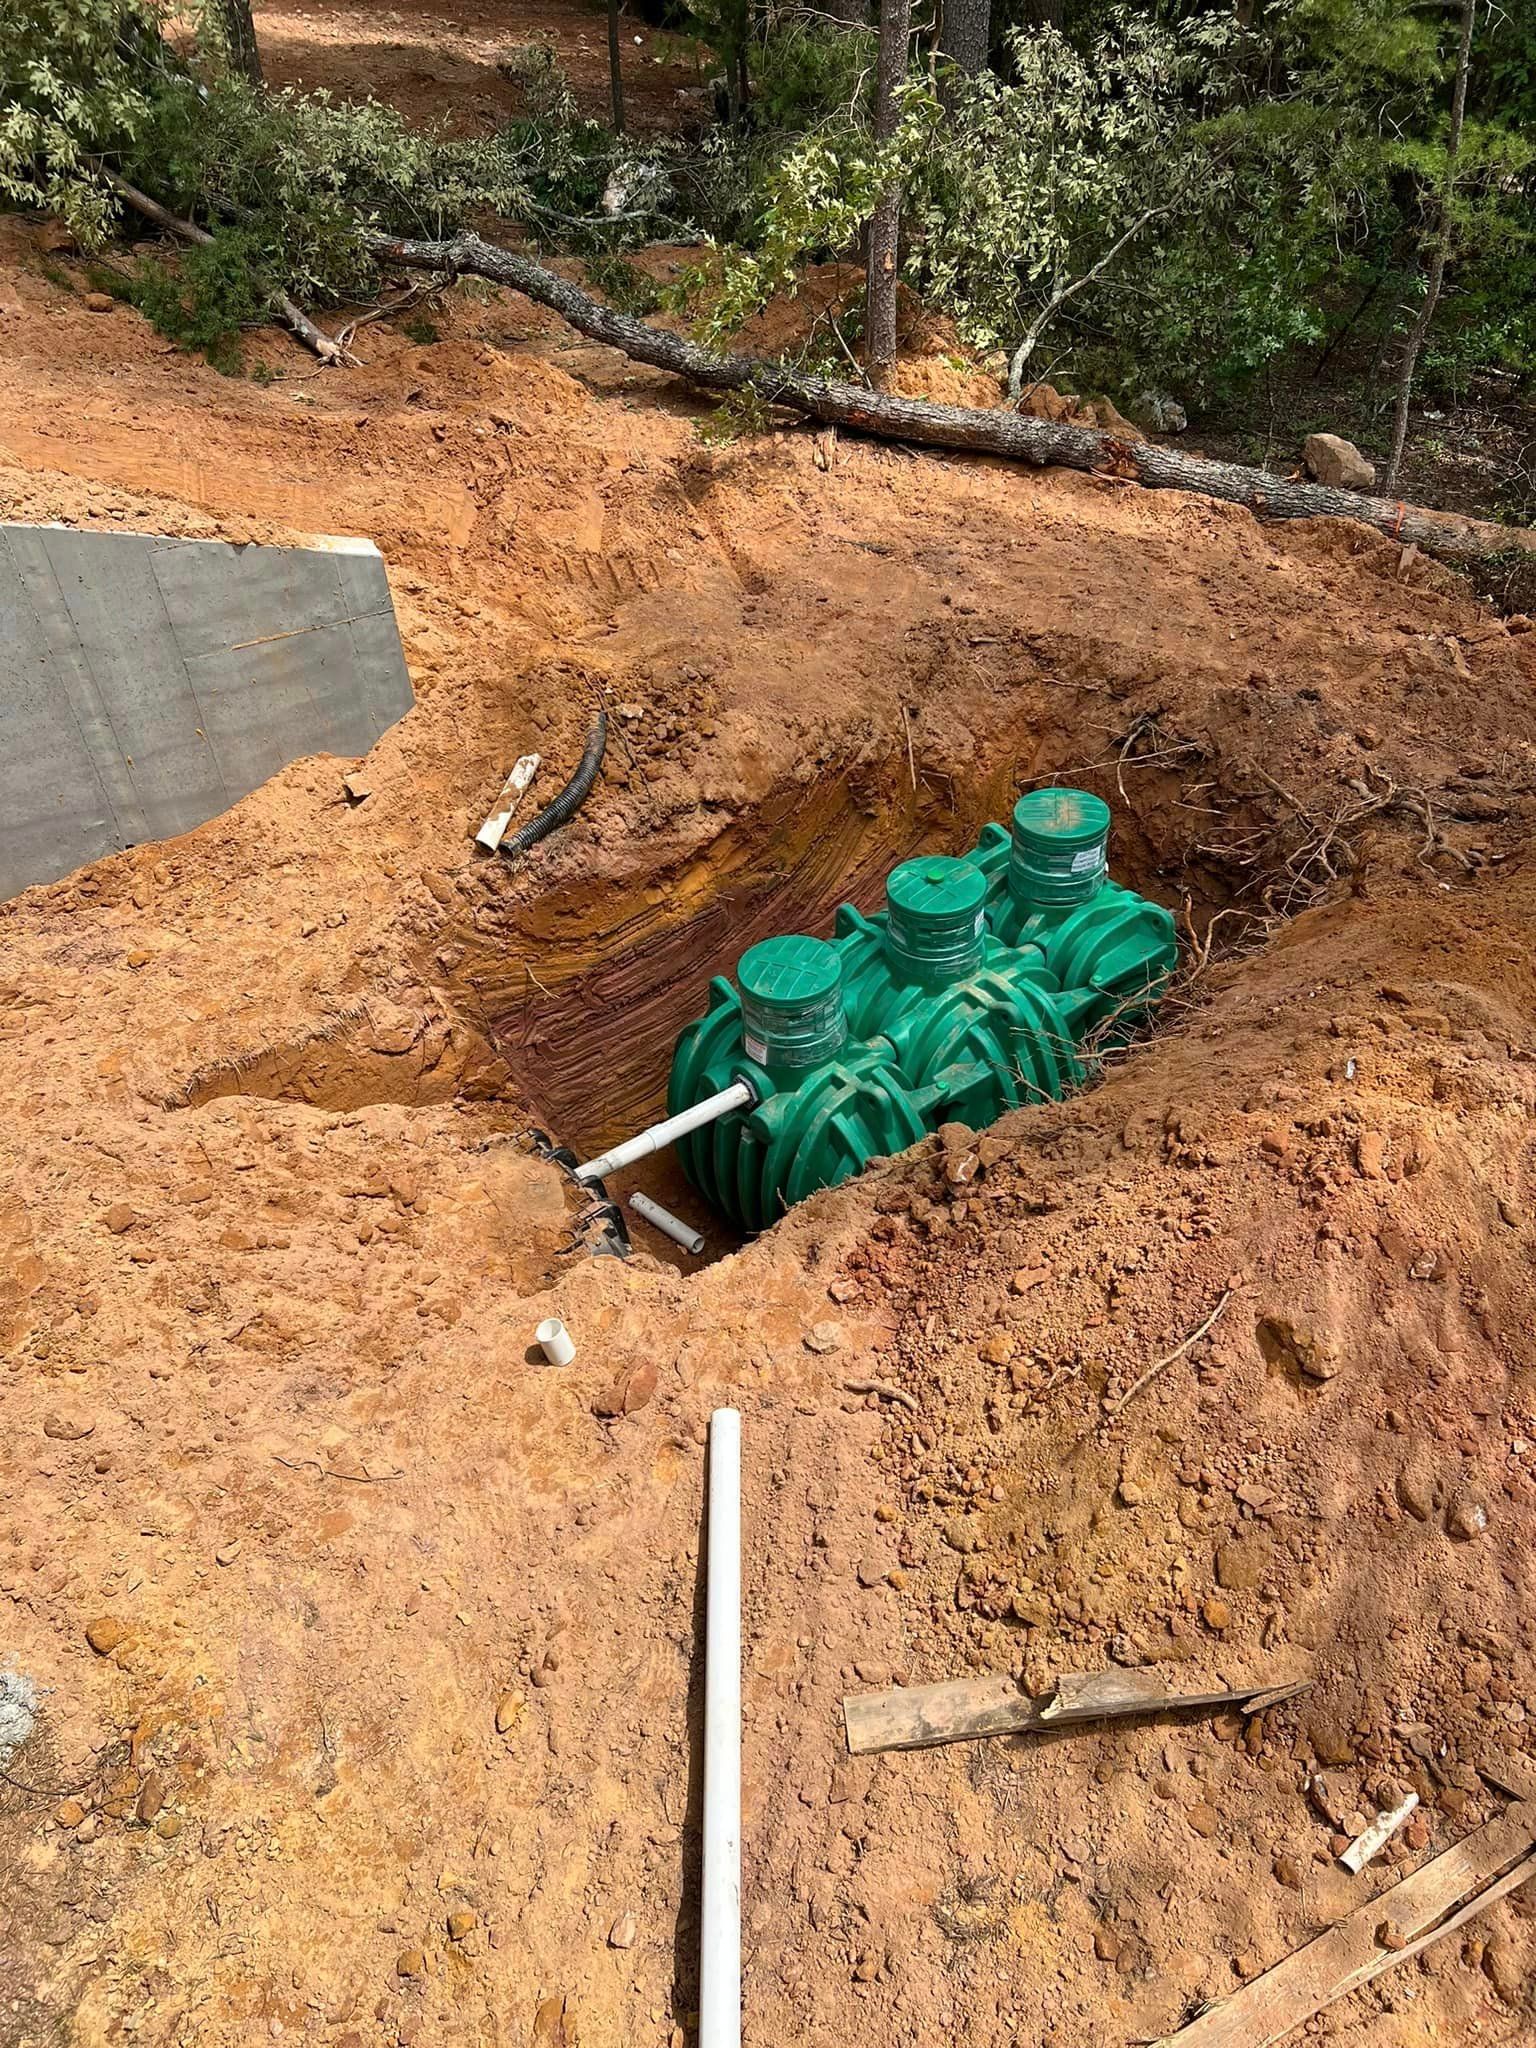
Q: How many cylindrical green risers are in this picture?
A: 3